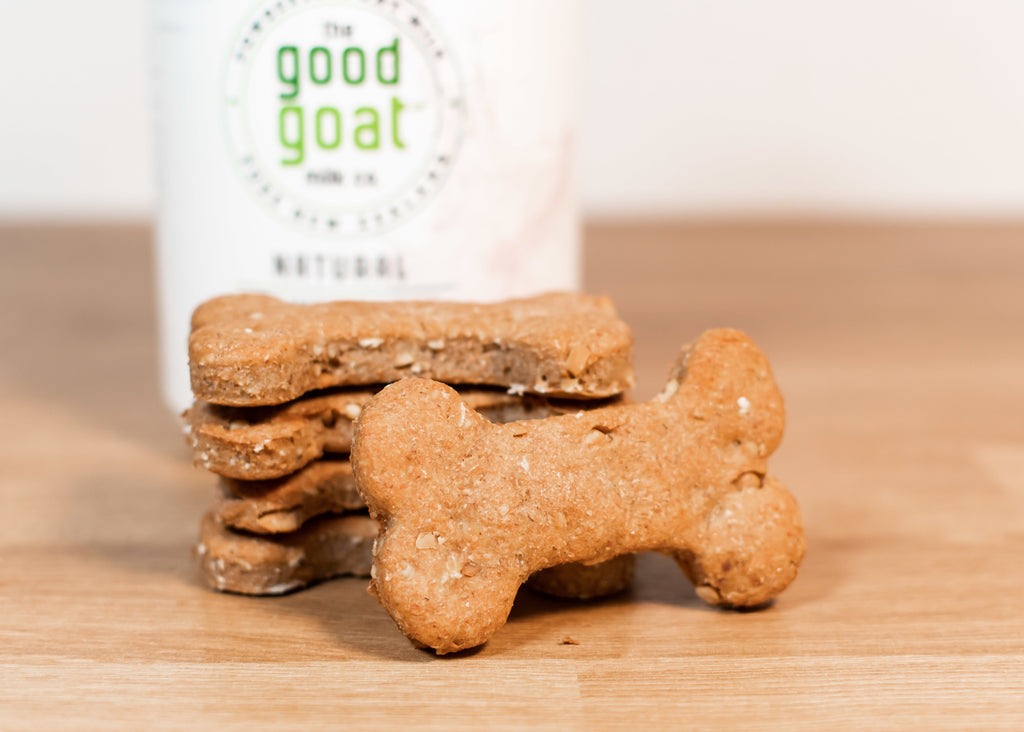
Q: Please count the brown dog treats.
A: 5